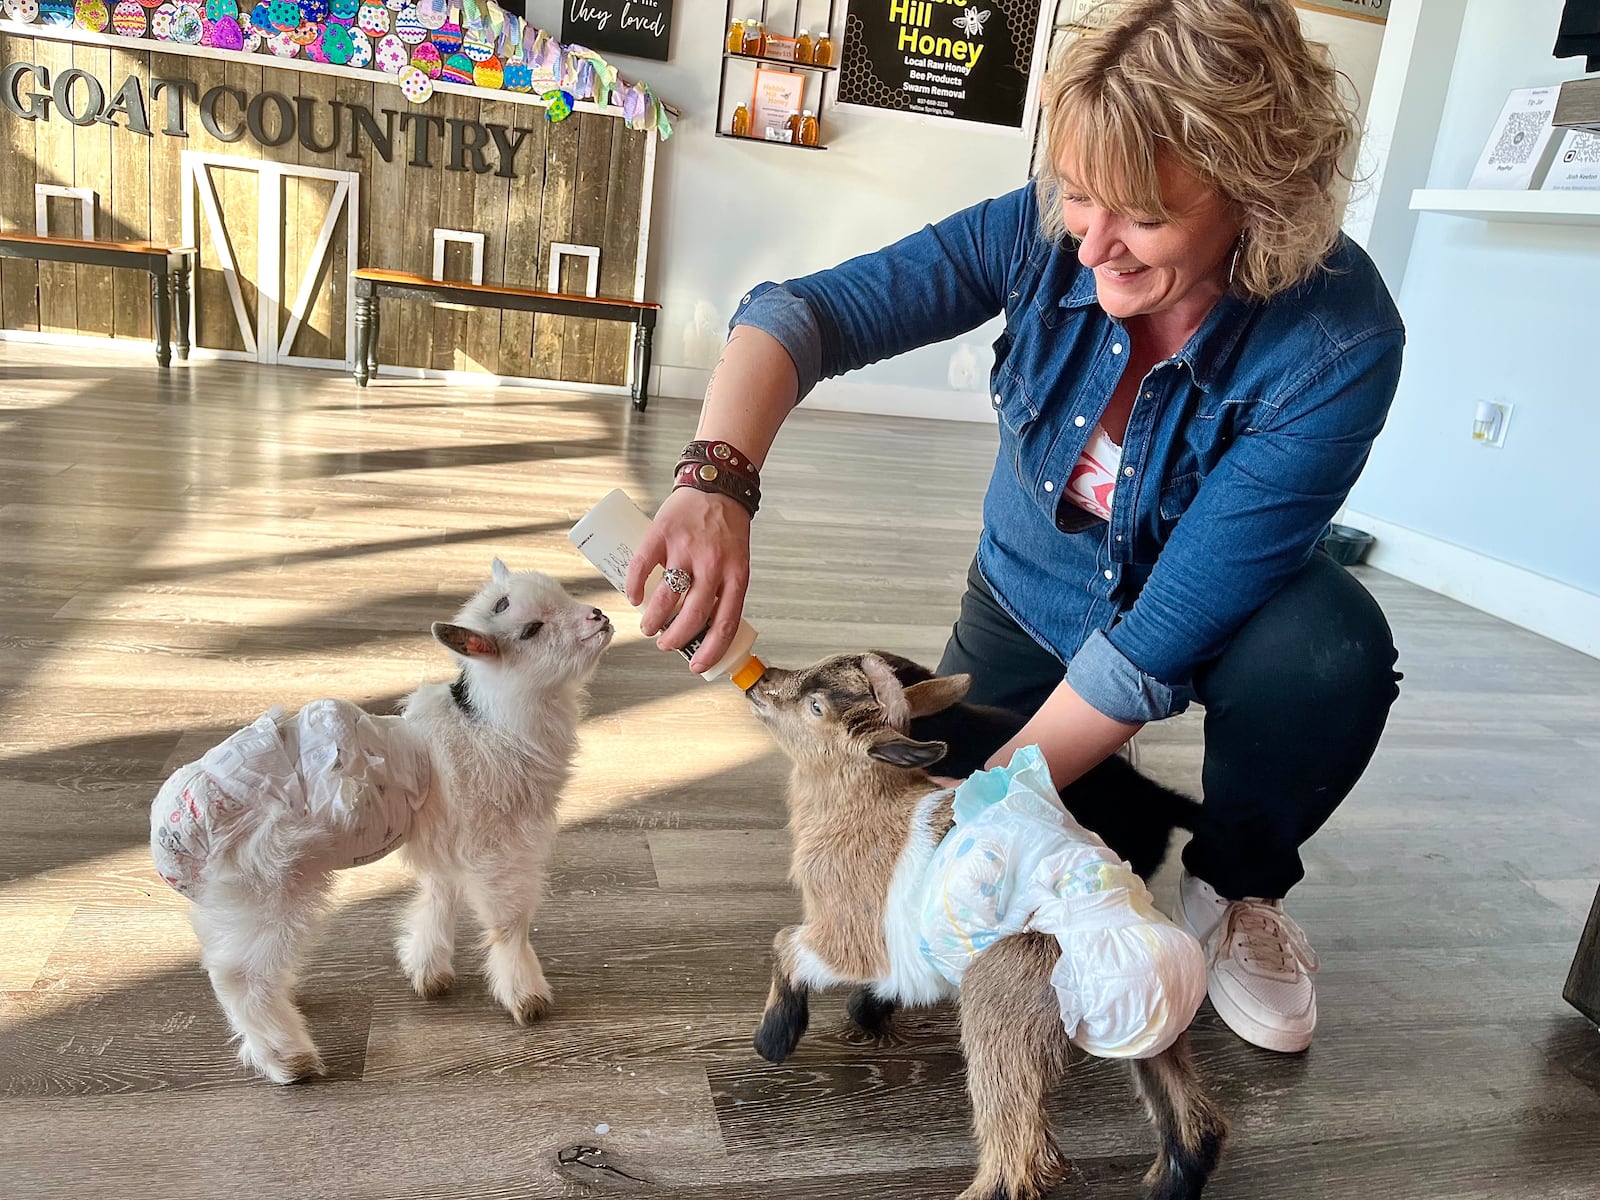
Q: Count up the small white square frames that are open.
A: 3